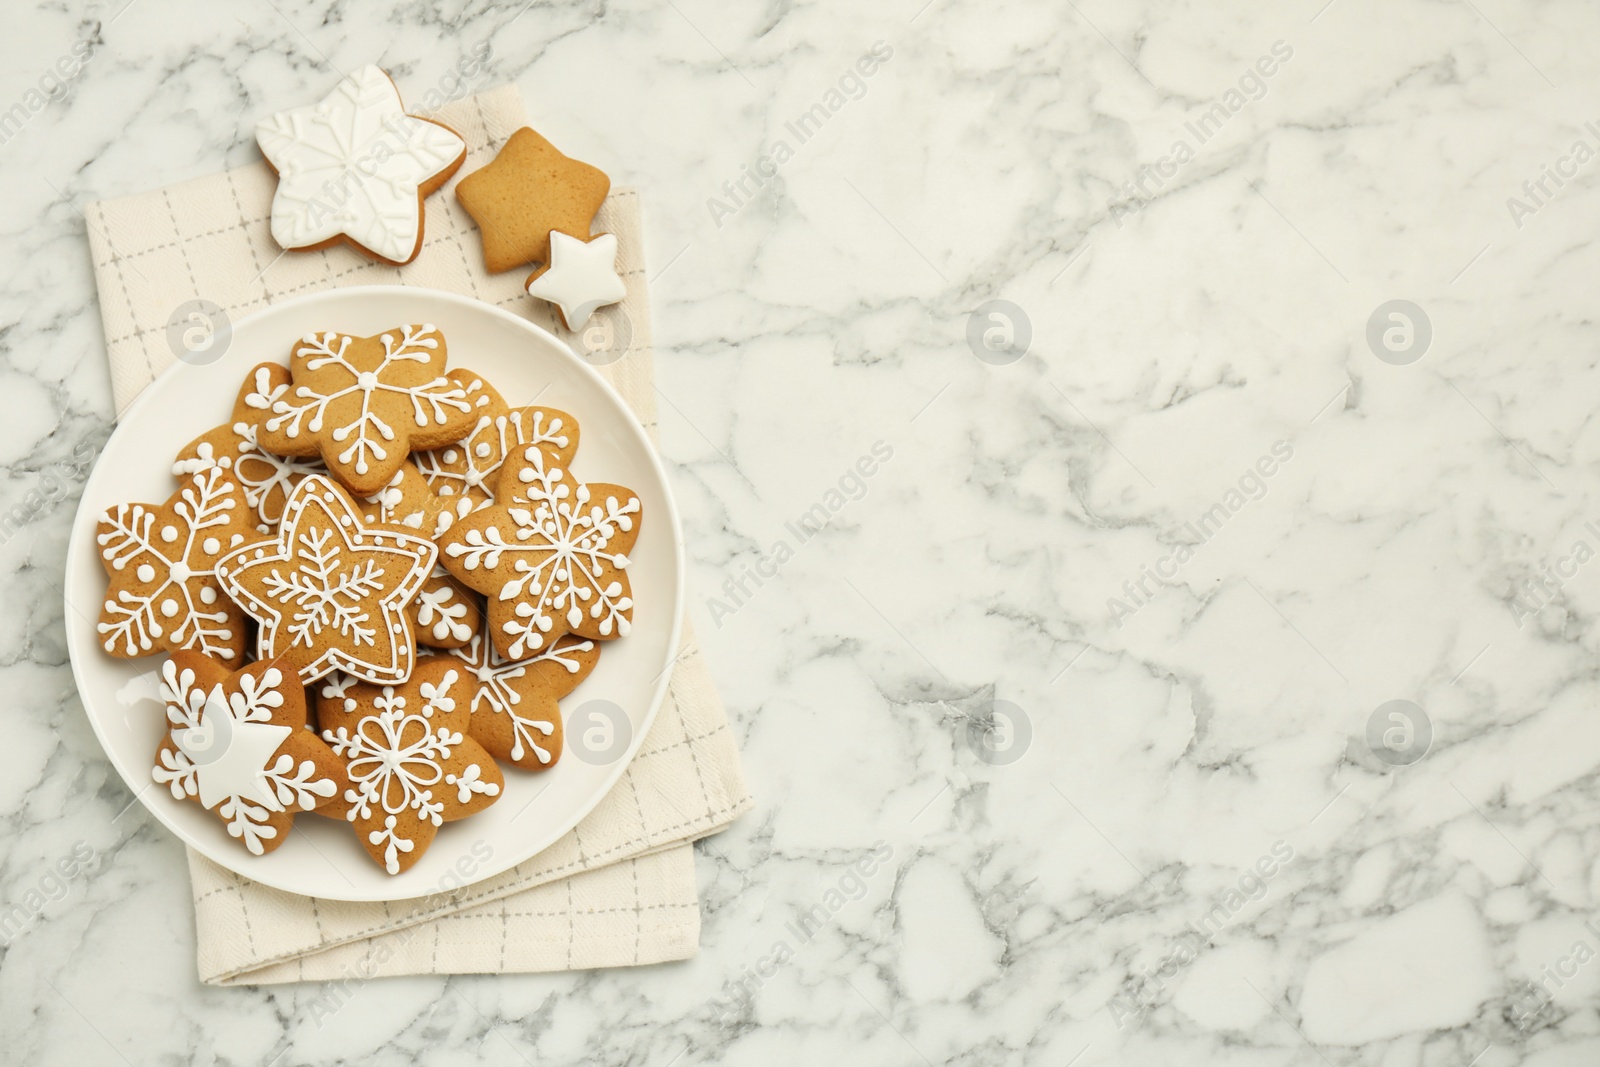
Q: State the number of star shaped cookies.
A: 13